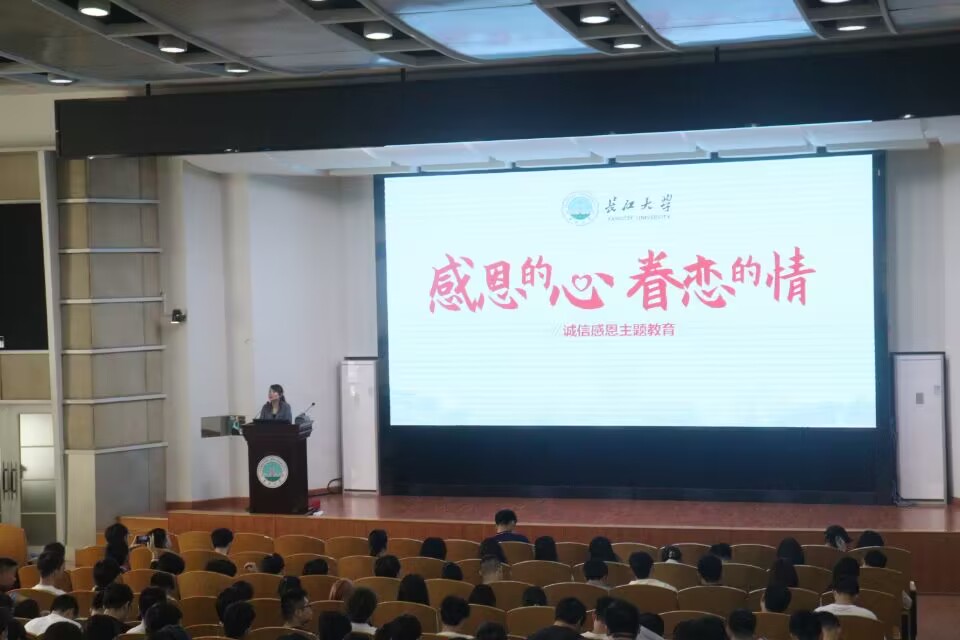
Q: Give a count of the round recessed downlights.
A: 10